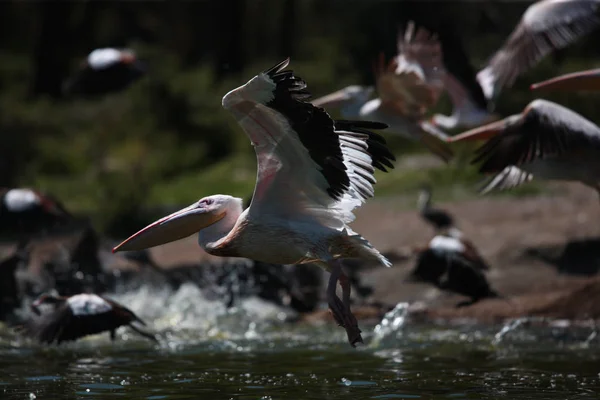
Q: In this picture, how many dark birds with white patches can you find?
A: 4